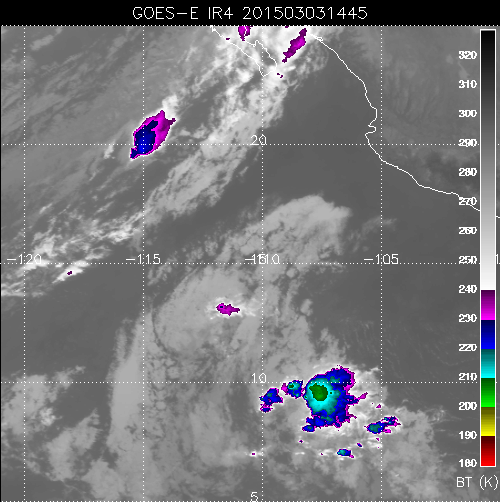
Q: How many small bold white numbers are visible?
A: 15